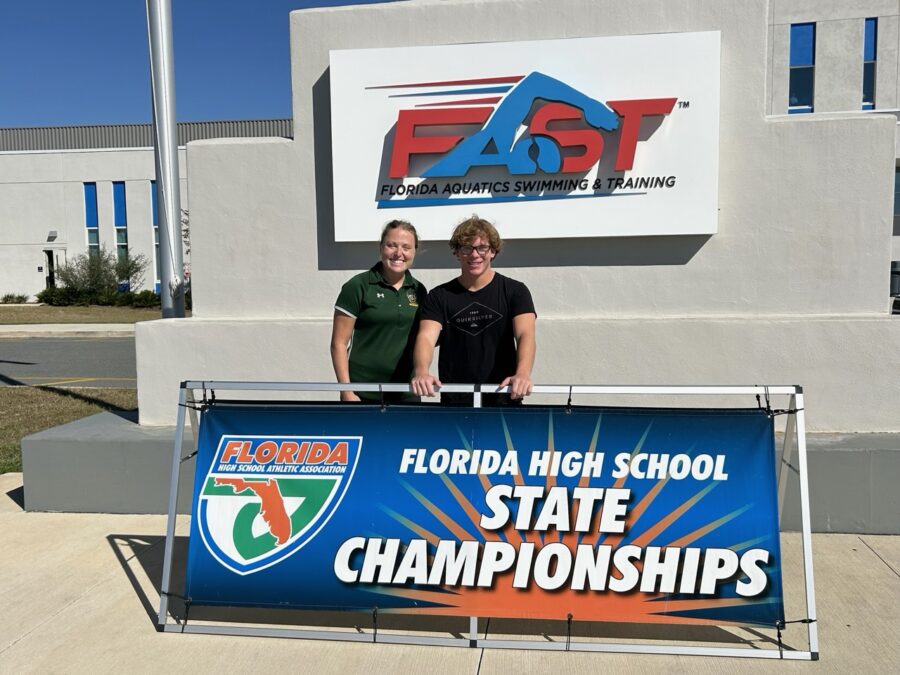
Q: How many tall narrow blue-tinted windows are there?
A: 5